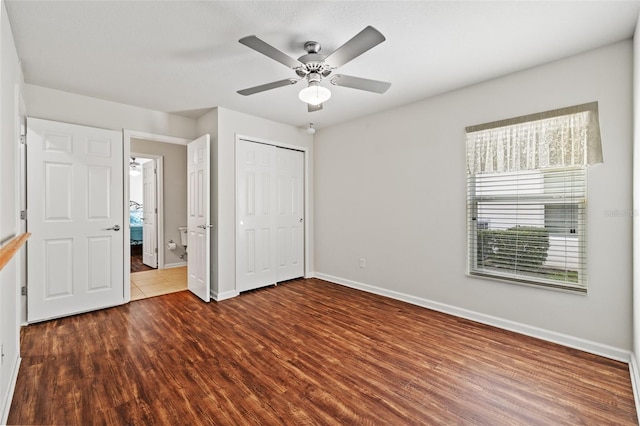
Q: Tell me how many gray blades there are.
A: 5